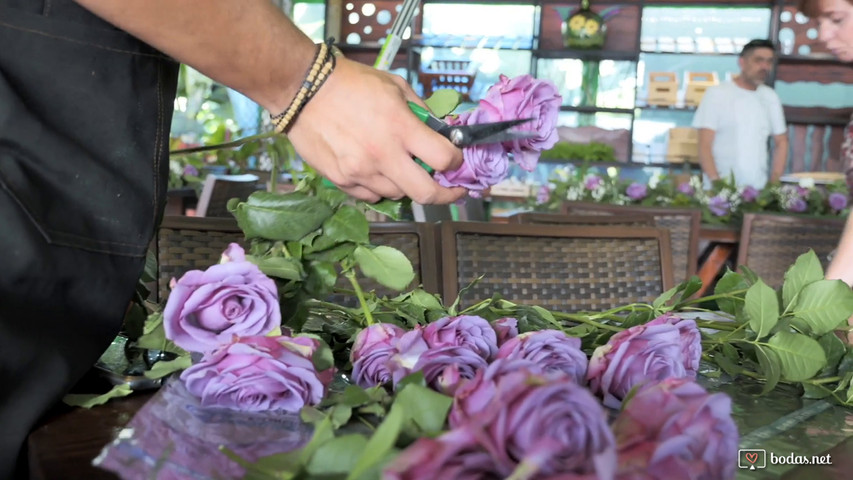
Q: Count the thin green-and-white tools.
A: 1